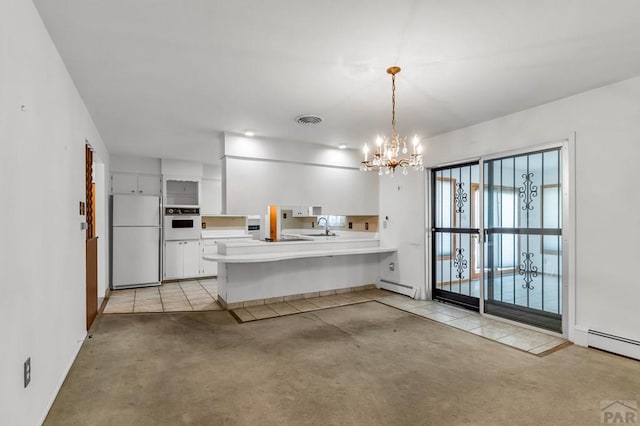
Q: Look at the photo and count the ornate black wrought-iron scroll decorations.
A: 4